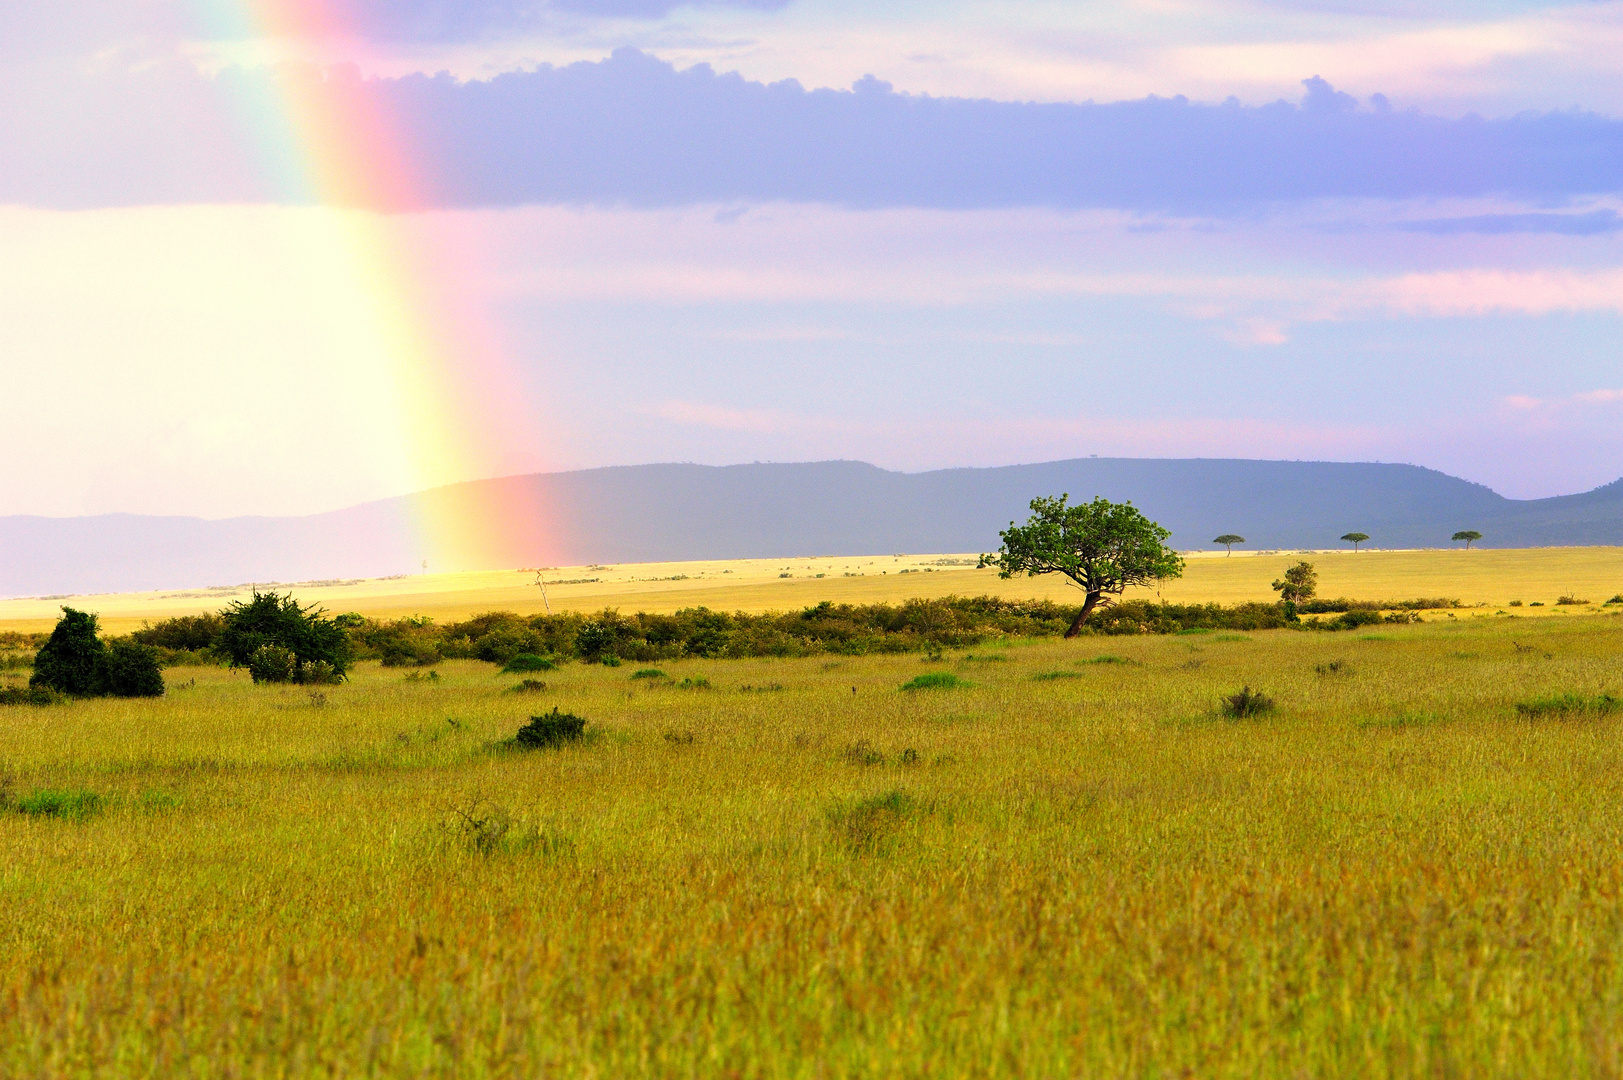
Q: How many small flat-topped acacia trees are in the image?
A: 3